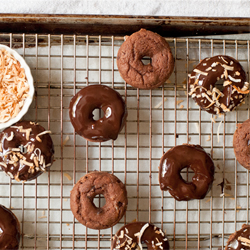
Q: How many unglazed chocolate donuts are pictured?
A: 3